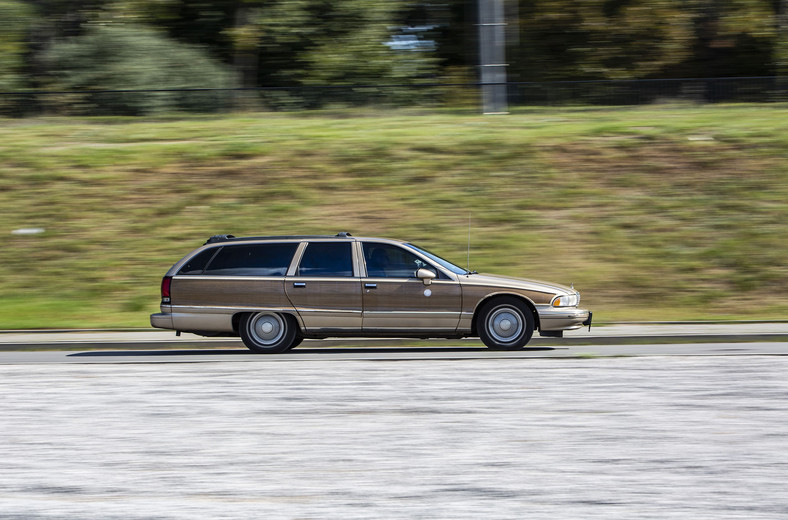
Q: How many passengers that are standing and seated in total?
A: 1